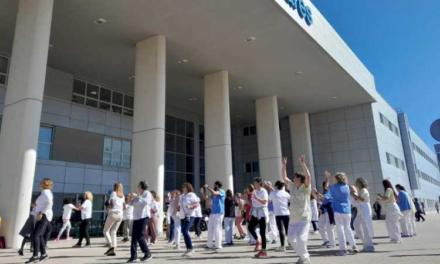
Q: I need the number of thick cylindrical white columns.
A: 5